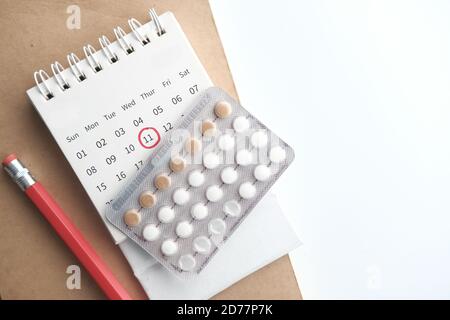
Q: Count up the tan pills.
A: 7